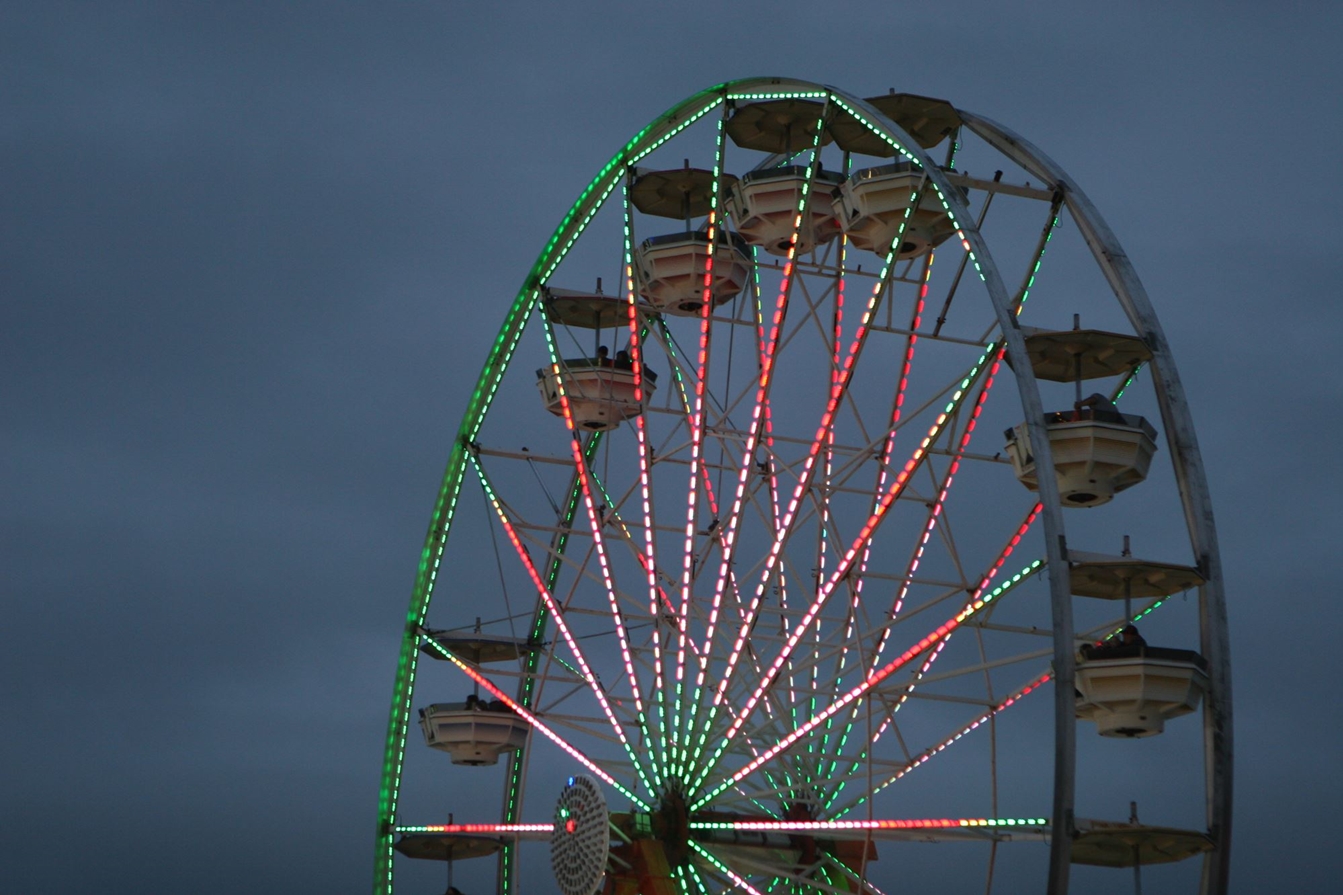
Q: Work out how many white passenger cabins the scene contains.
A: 7